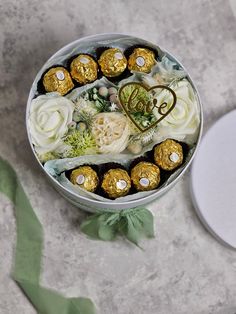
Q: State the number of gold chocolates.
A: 8